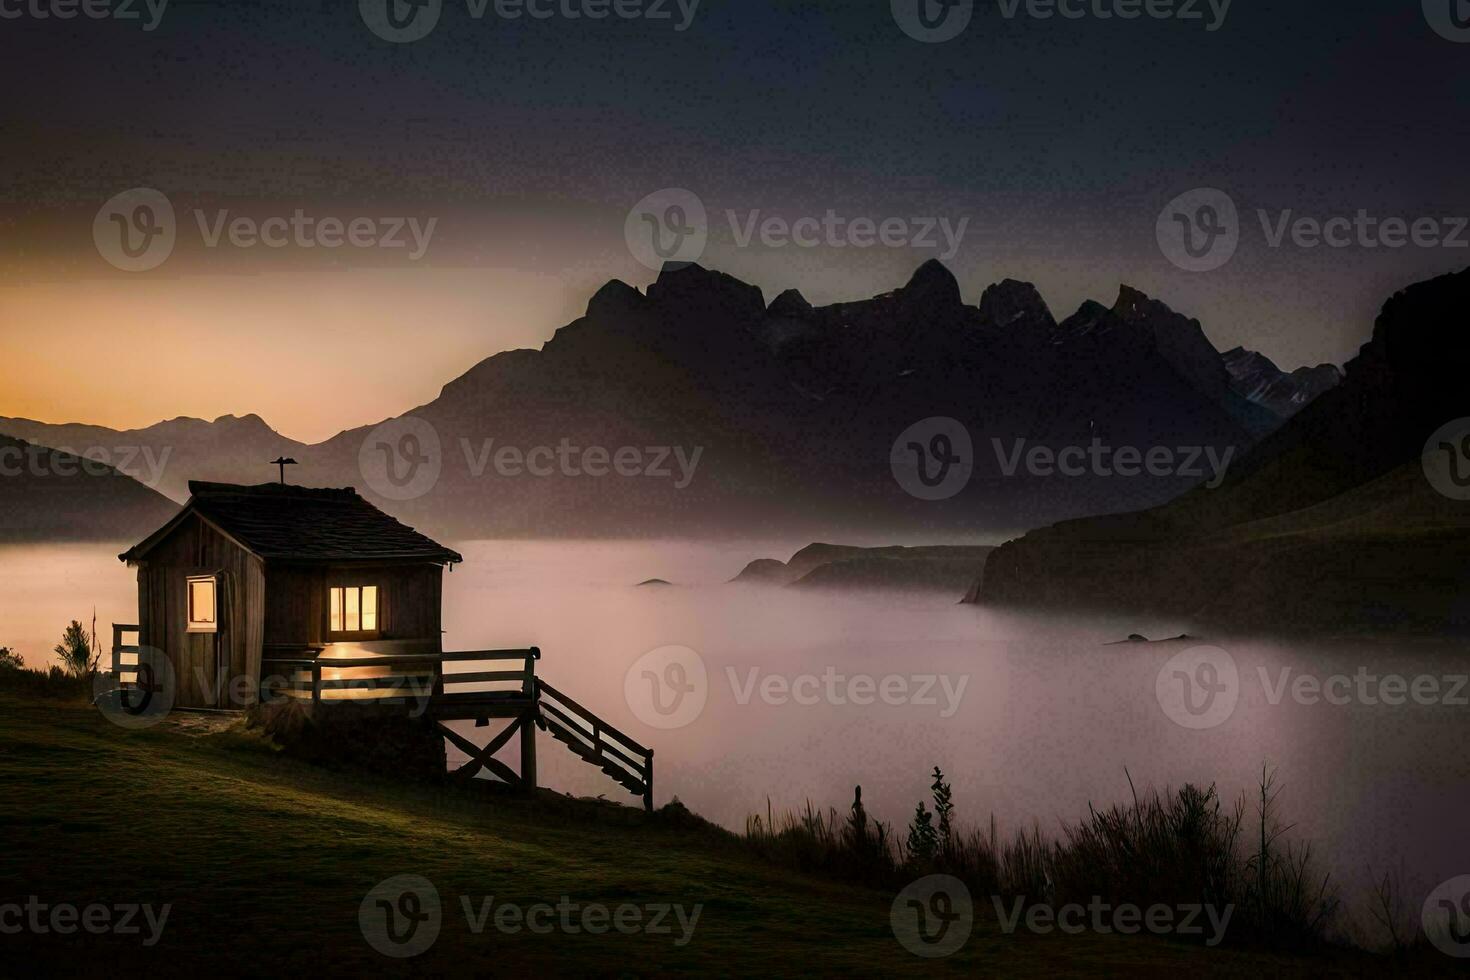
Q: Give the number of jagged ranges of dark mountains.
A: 1